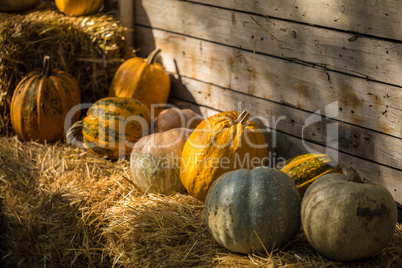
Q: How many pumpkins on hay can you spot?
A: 11